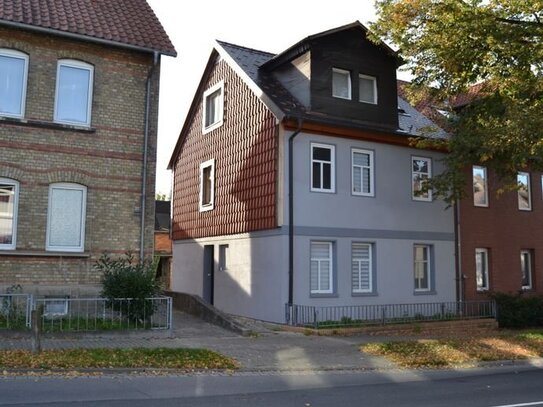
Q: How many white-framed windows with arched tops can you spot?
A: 4